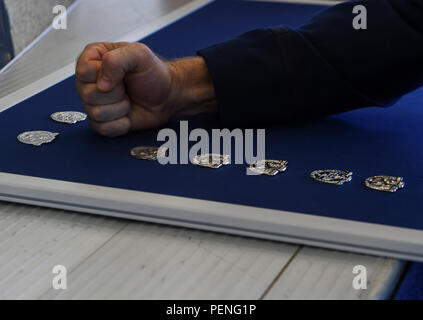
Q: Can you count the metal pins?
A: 7